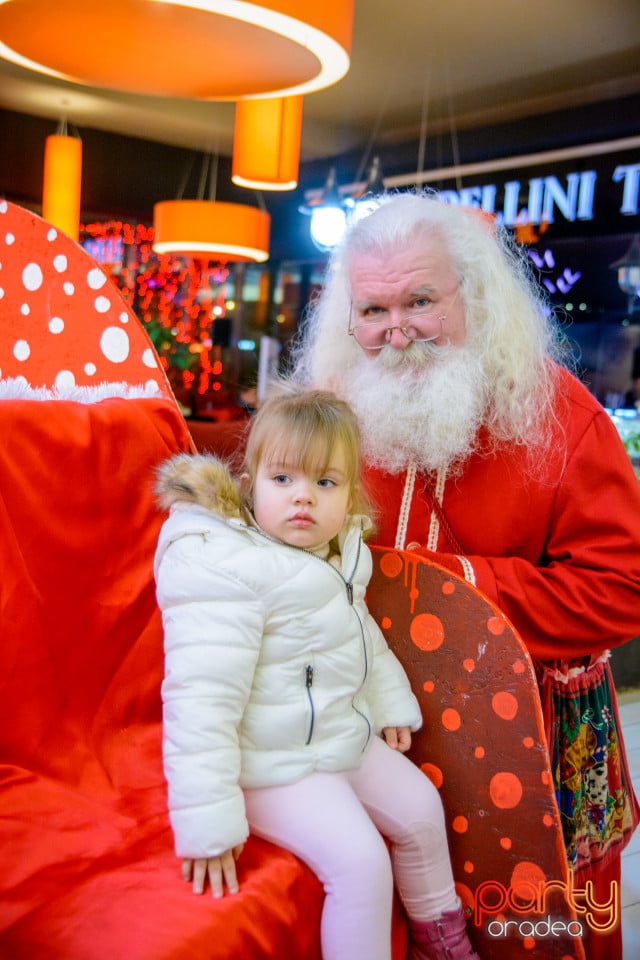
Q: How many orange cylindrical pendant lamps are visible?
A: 4